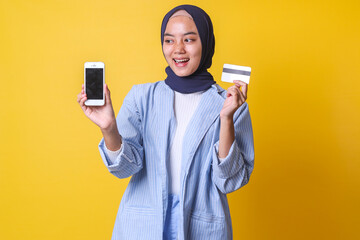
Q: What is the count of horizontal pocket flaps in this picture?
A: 2